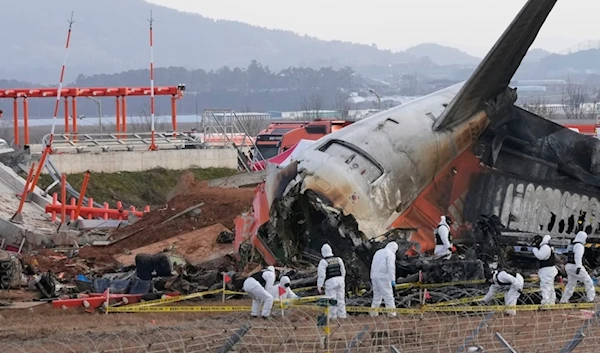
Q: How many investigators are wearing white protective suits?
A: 8